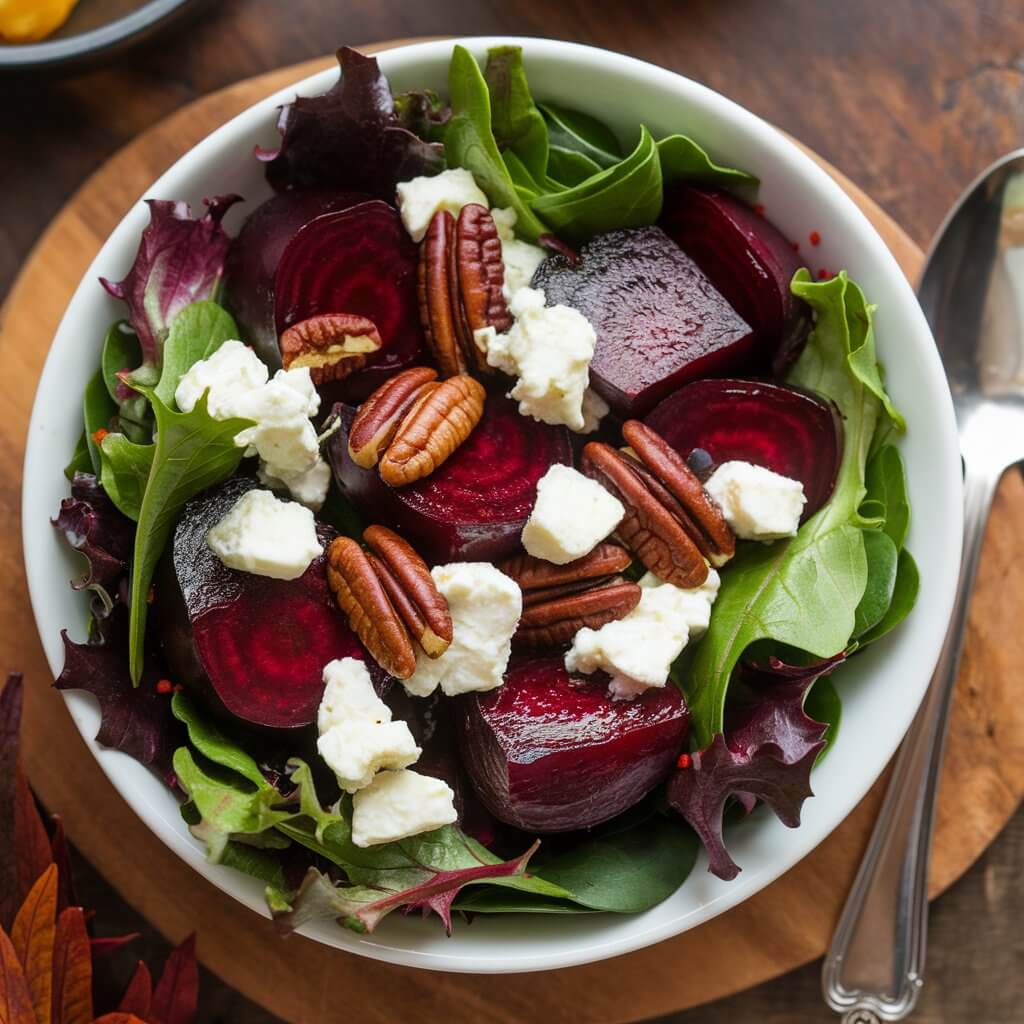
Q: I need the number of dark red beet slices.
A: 7